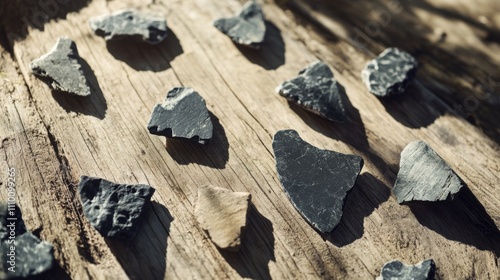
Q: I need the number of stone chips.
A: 12